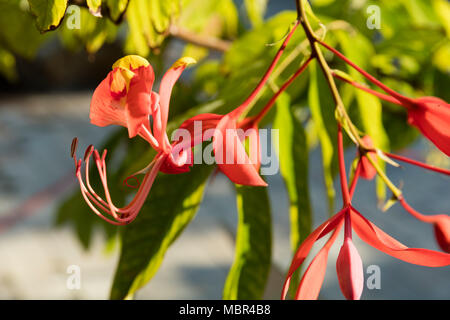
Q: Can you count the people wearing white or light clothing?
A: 0